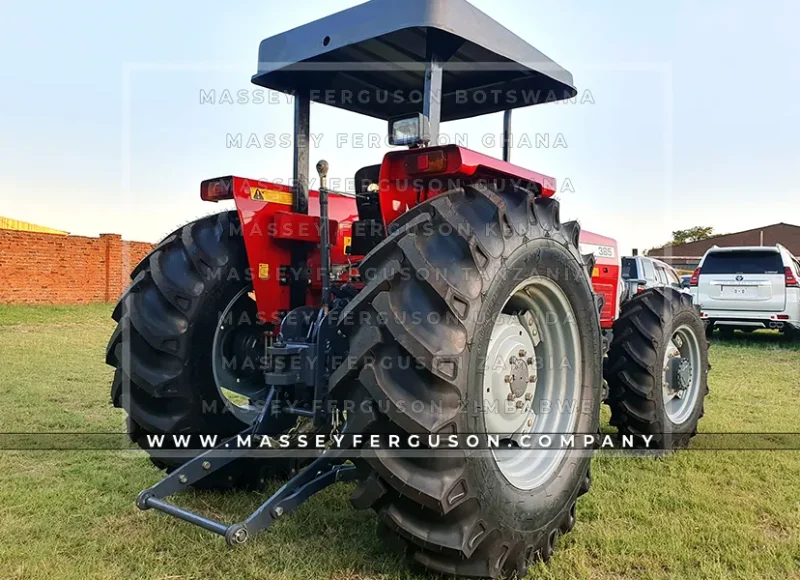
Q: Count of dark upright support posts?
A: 3